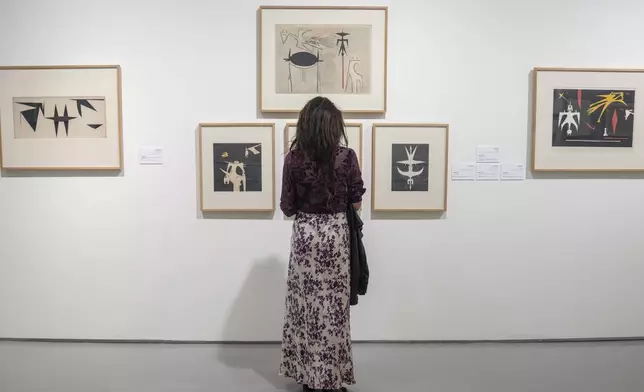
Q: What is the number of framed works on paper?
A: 6